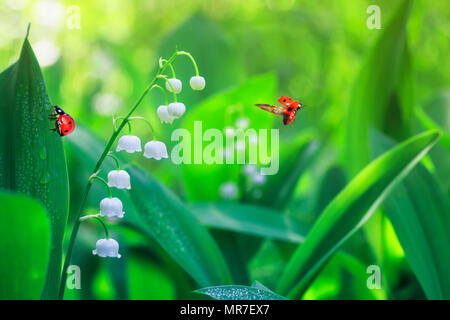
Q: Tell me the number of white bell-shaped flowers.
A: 9